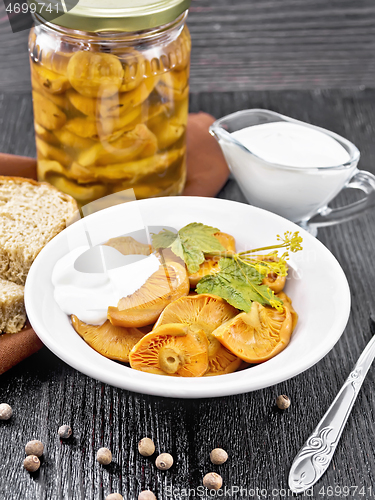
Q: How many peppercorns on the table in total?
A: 12